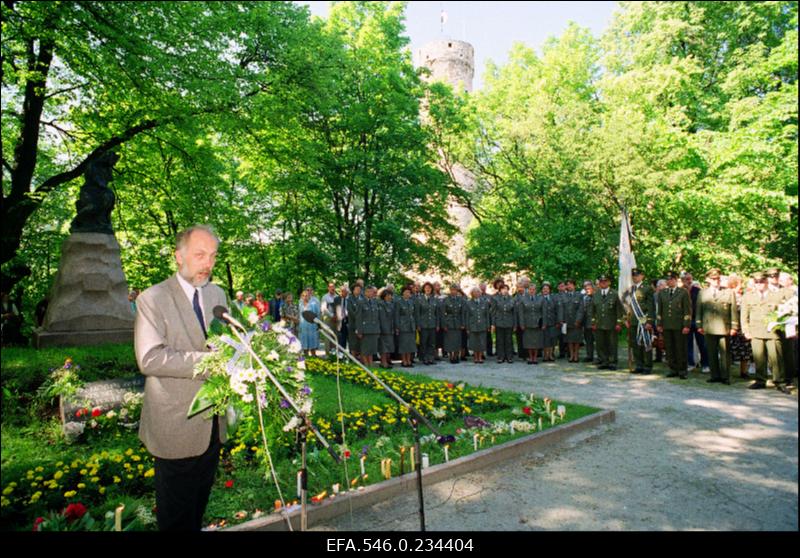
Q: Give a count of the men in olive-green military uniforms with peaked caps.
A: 6